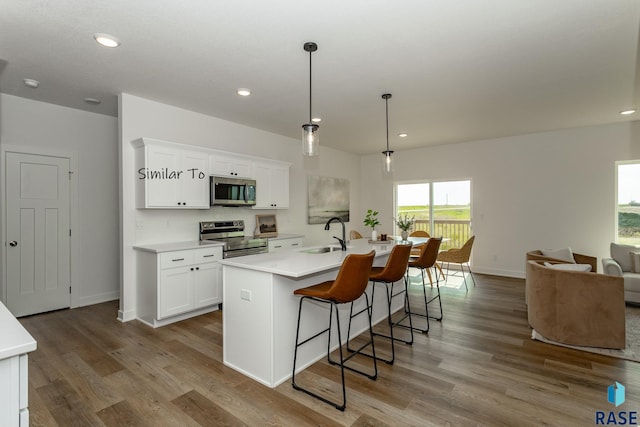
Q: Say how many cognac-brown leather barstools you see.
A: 3